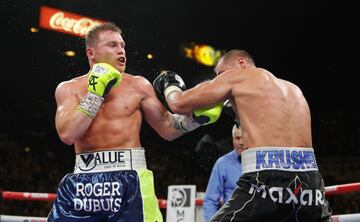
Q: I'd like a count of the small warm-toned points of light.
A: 3